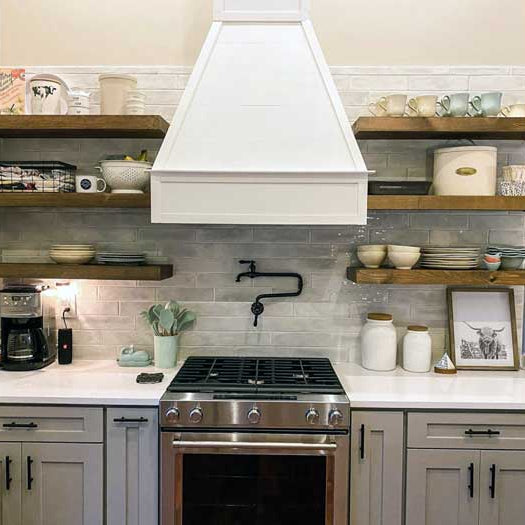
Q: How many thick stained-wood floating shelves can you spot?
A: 6